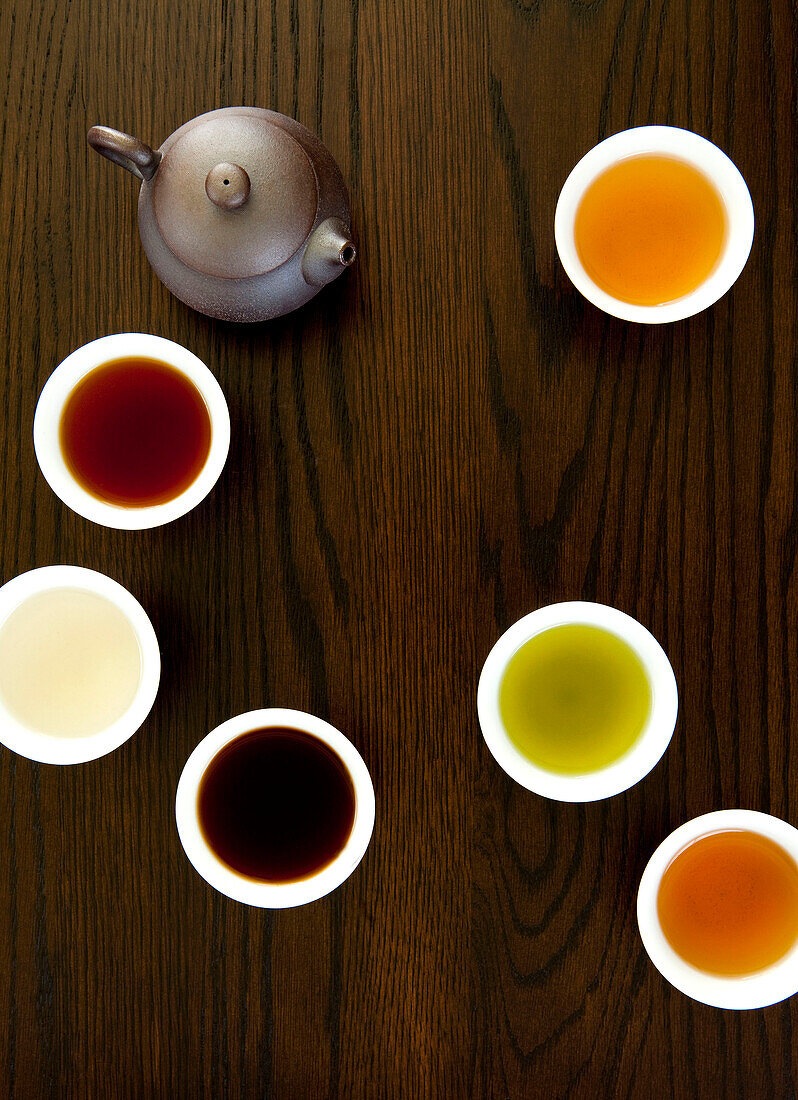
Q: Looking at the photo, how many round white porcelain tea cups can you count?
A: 6